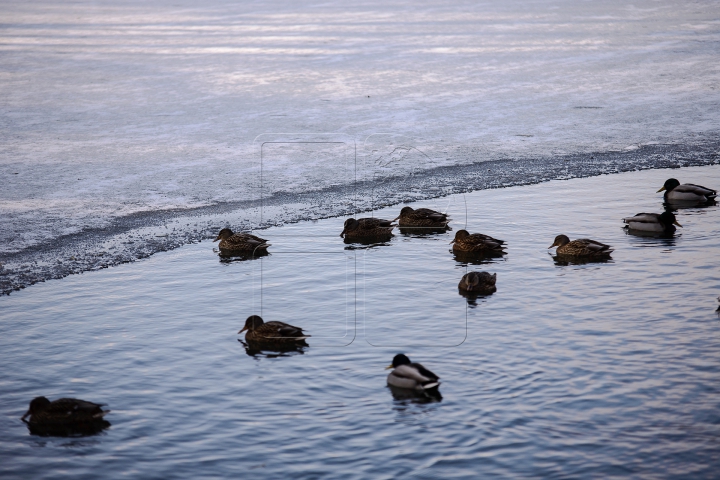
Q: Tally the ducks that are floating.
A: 11